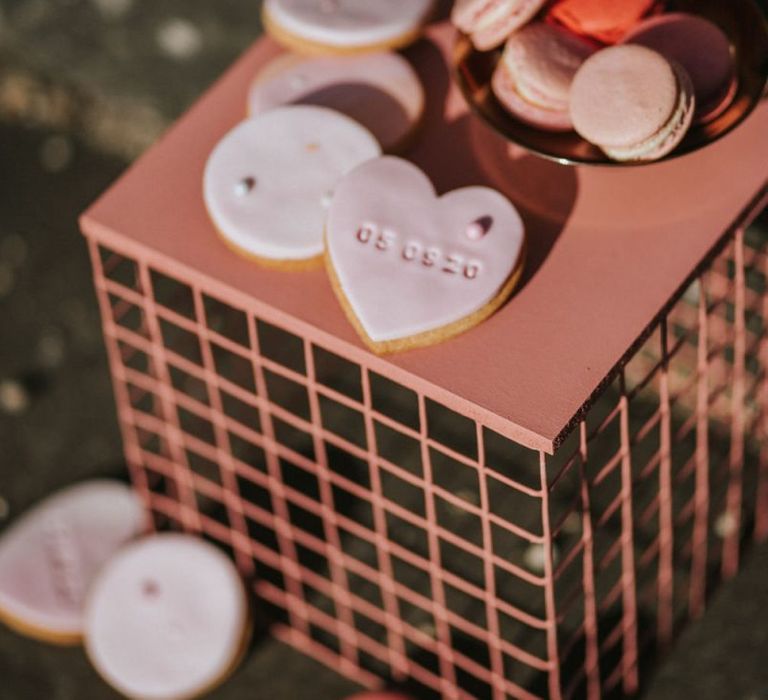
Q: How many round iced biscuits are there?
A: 4